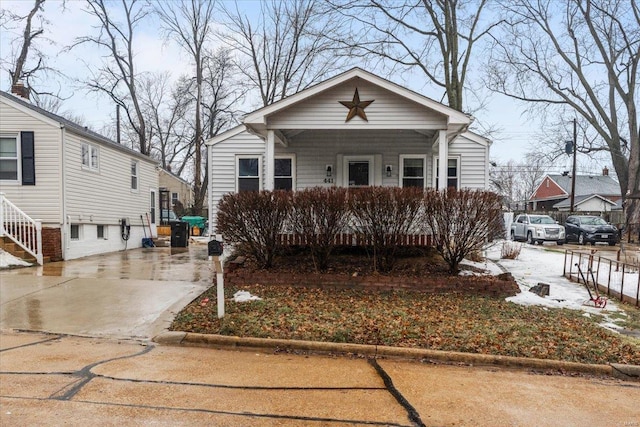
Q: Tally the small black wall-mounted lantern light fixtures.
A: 2